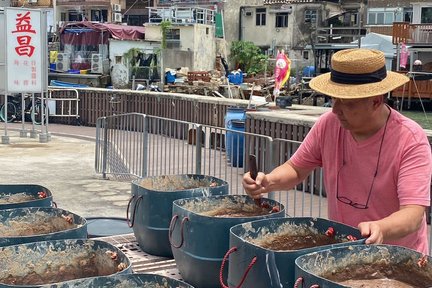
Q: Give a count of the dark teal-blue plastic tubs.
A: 8